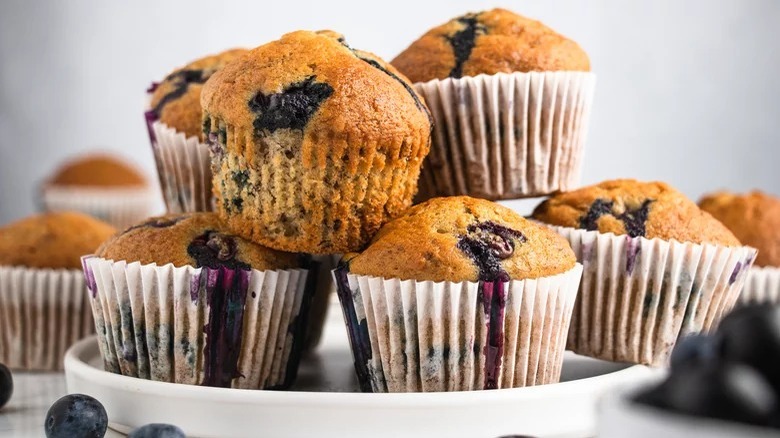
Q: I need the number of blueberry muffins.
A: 9